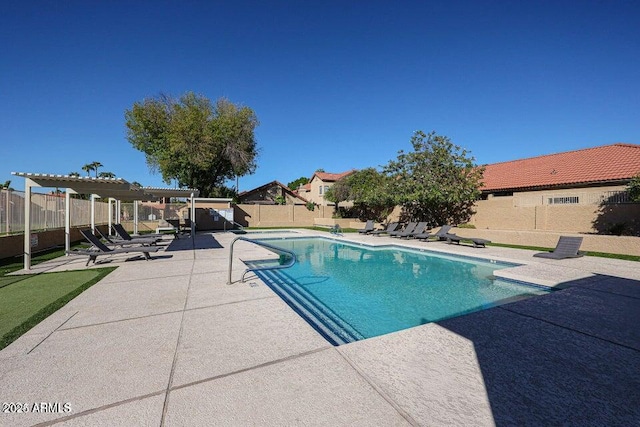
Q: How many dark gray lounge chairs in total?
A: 10